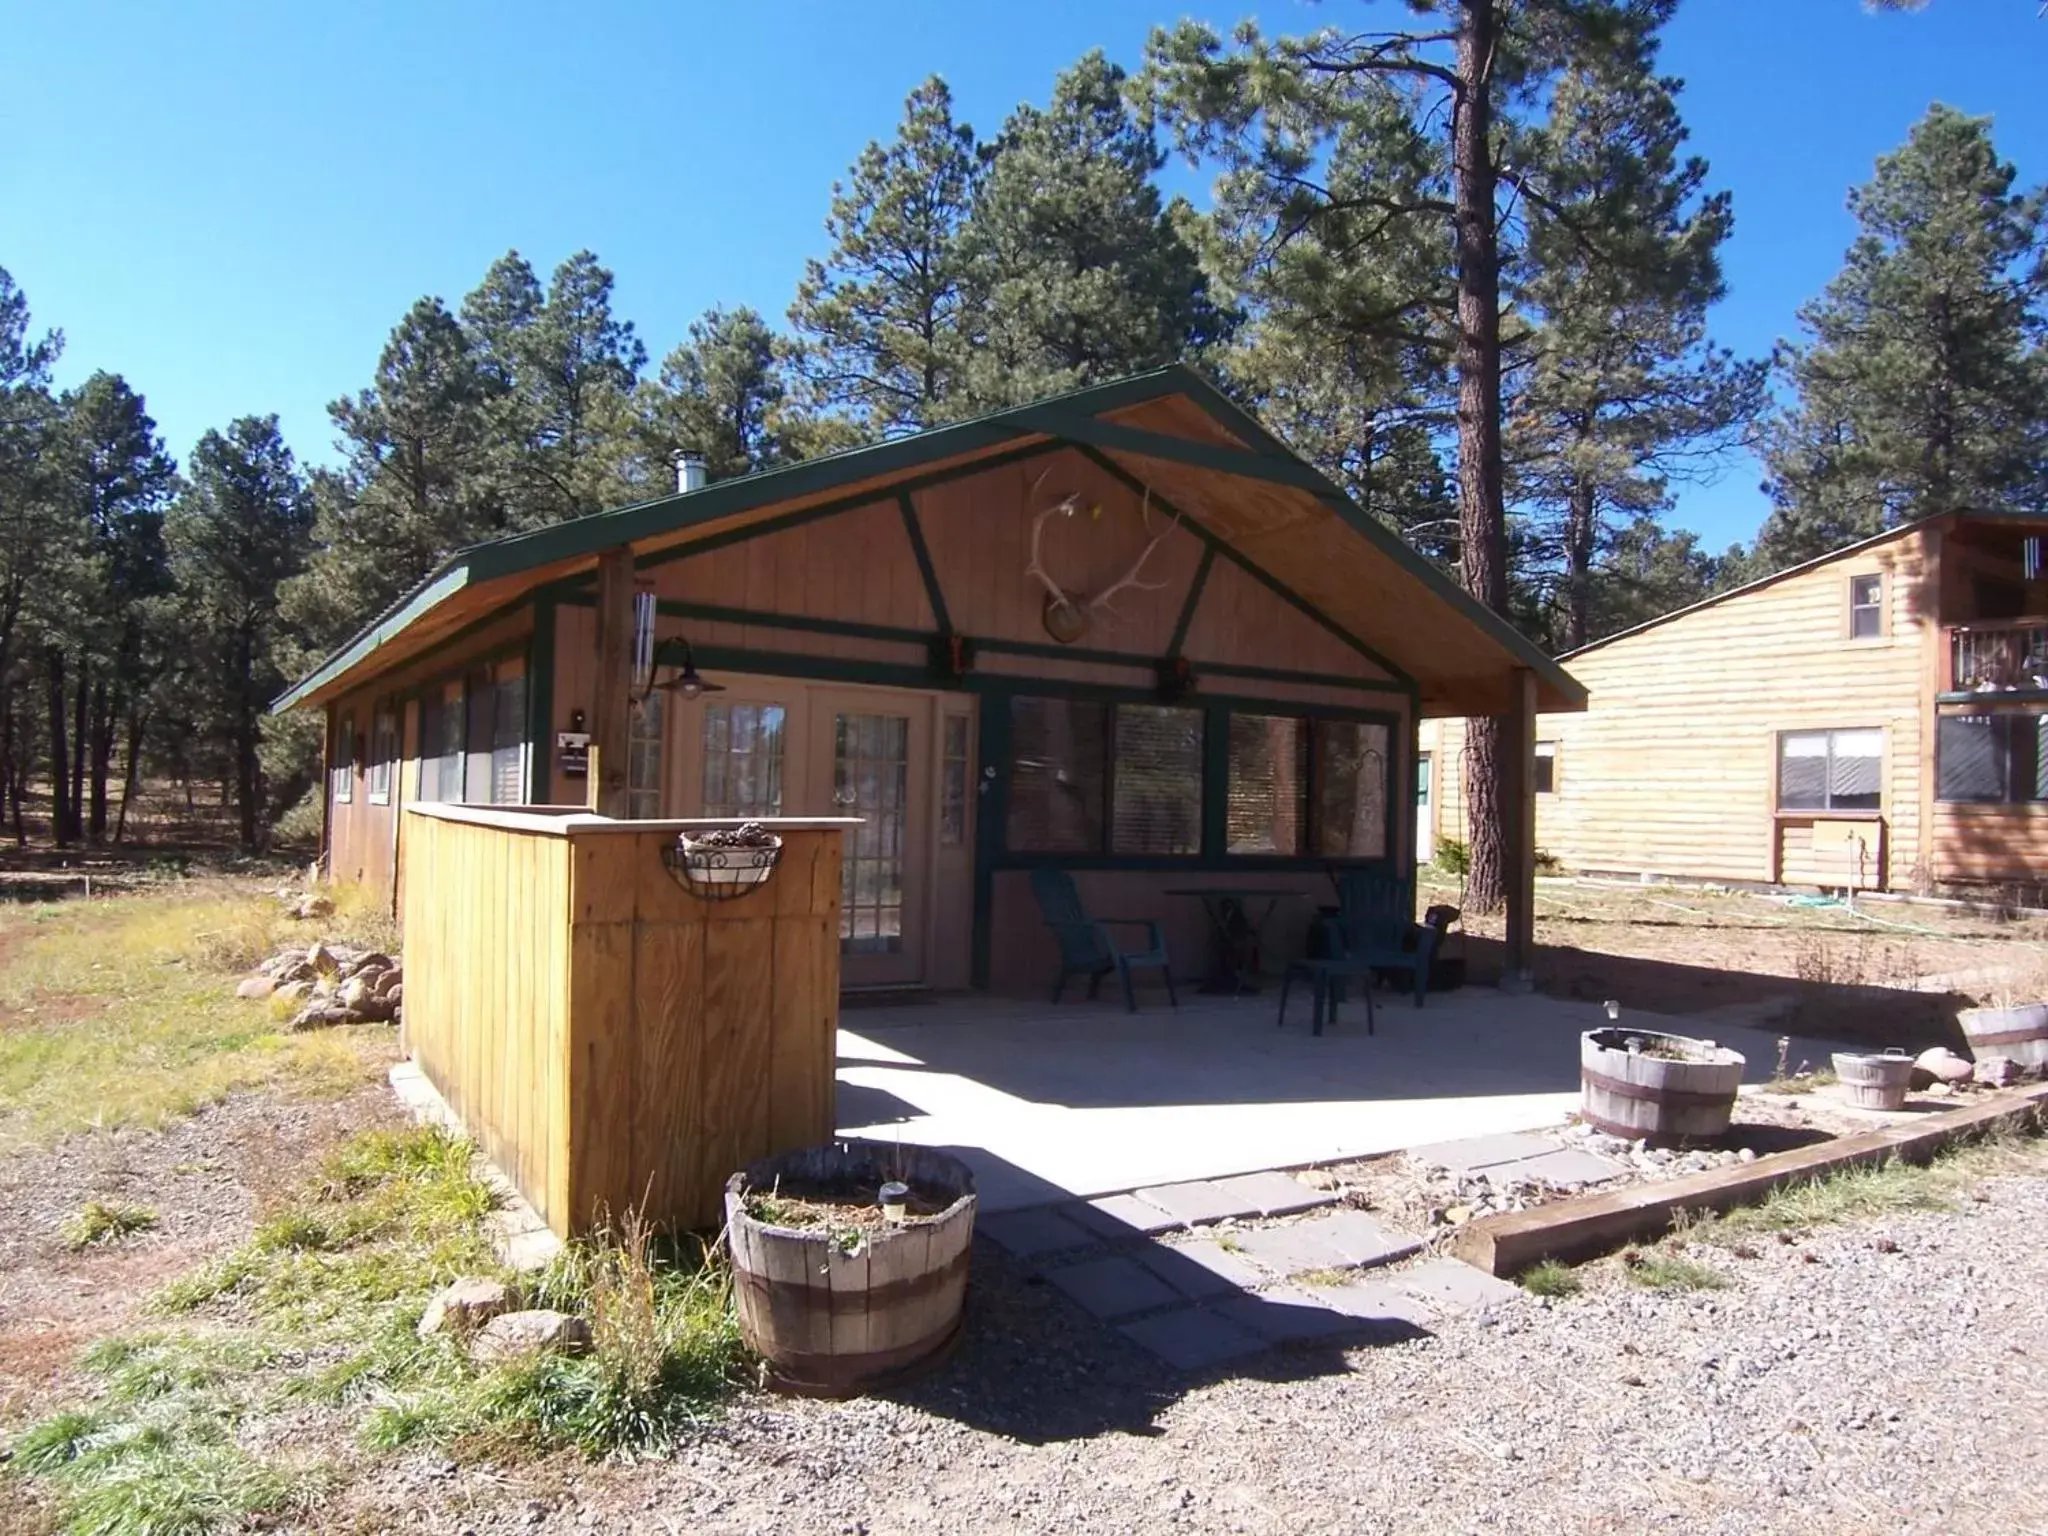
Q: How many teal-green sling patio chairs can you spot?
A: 2